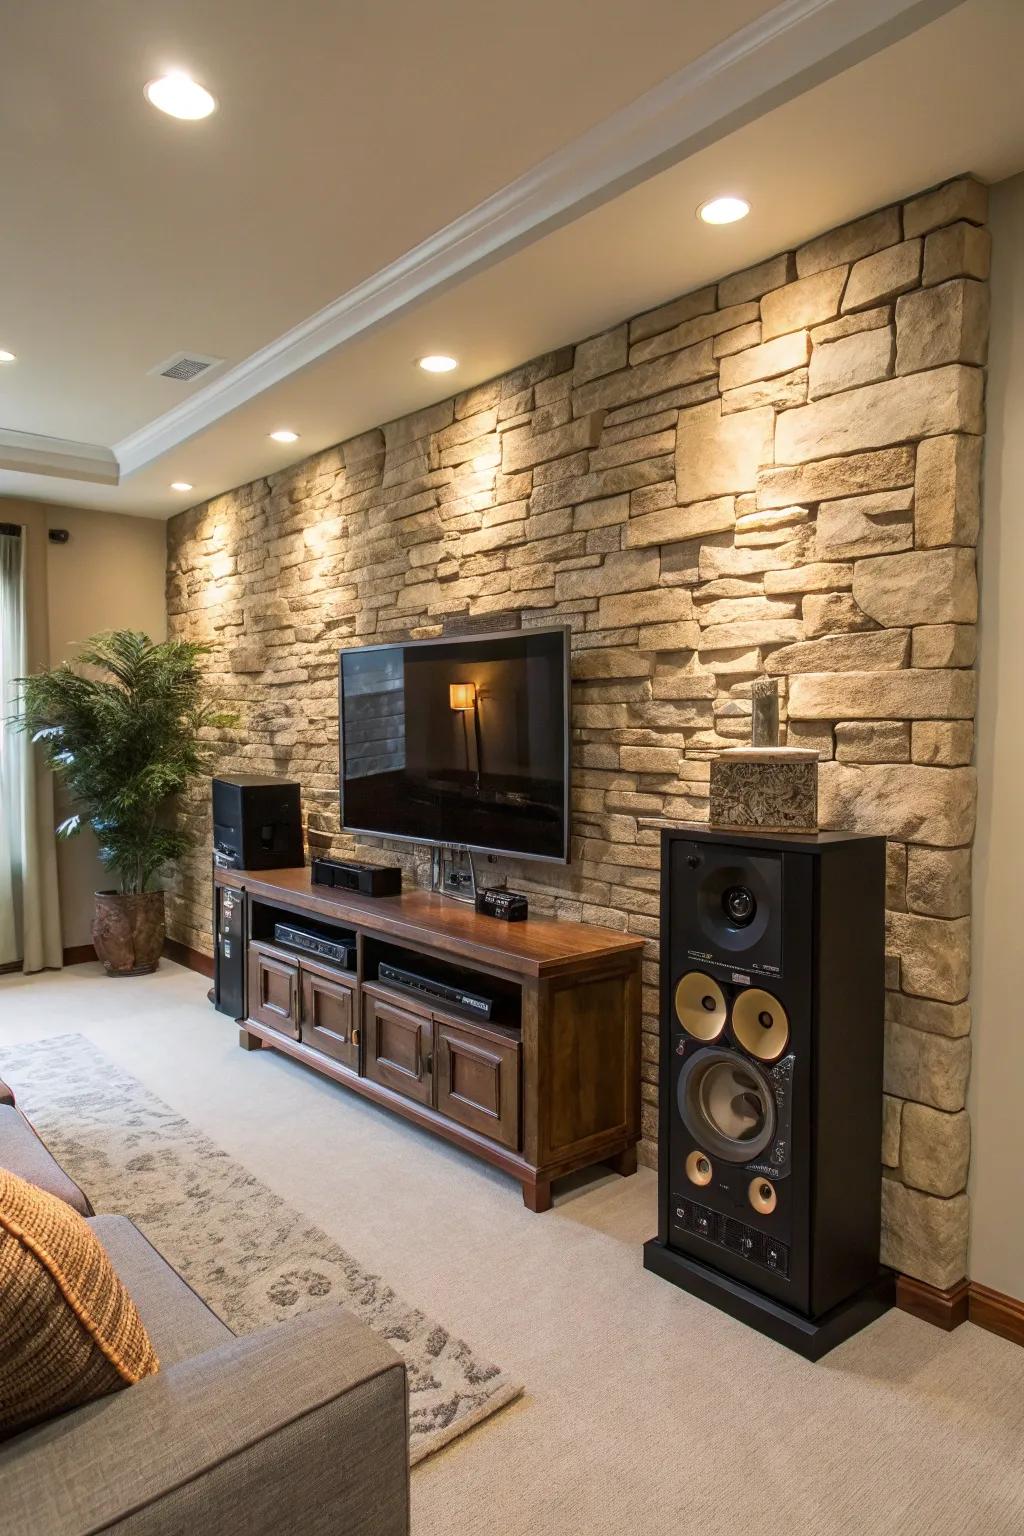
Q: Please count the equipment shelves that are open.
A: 2